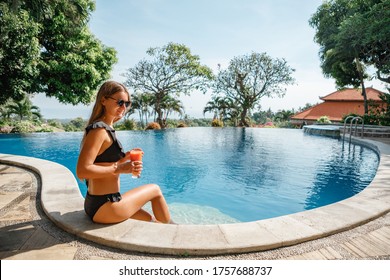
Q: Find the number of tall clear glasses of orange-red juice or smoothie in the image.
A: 1